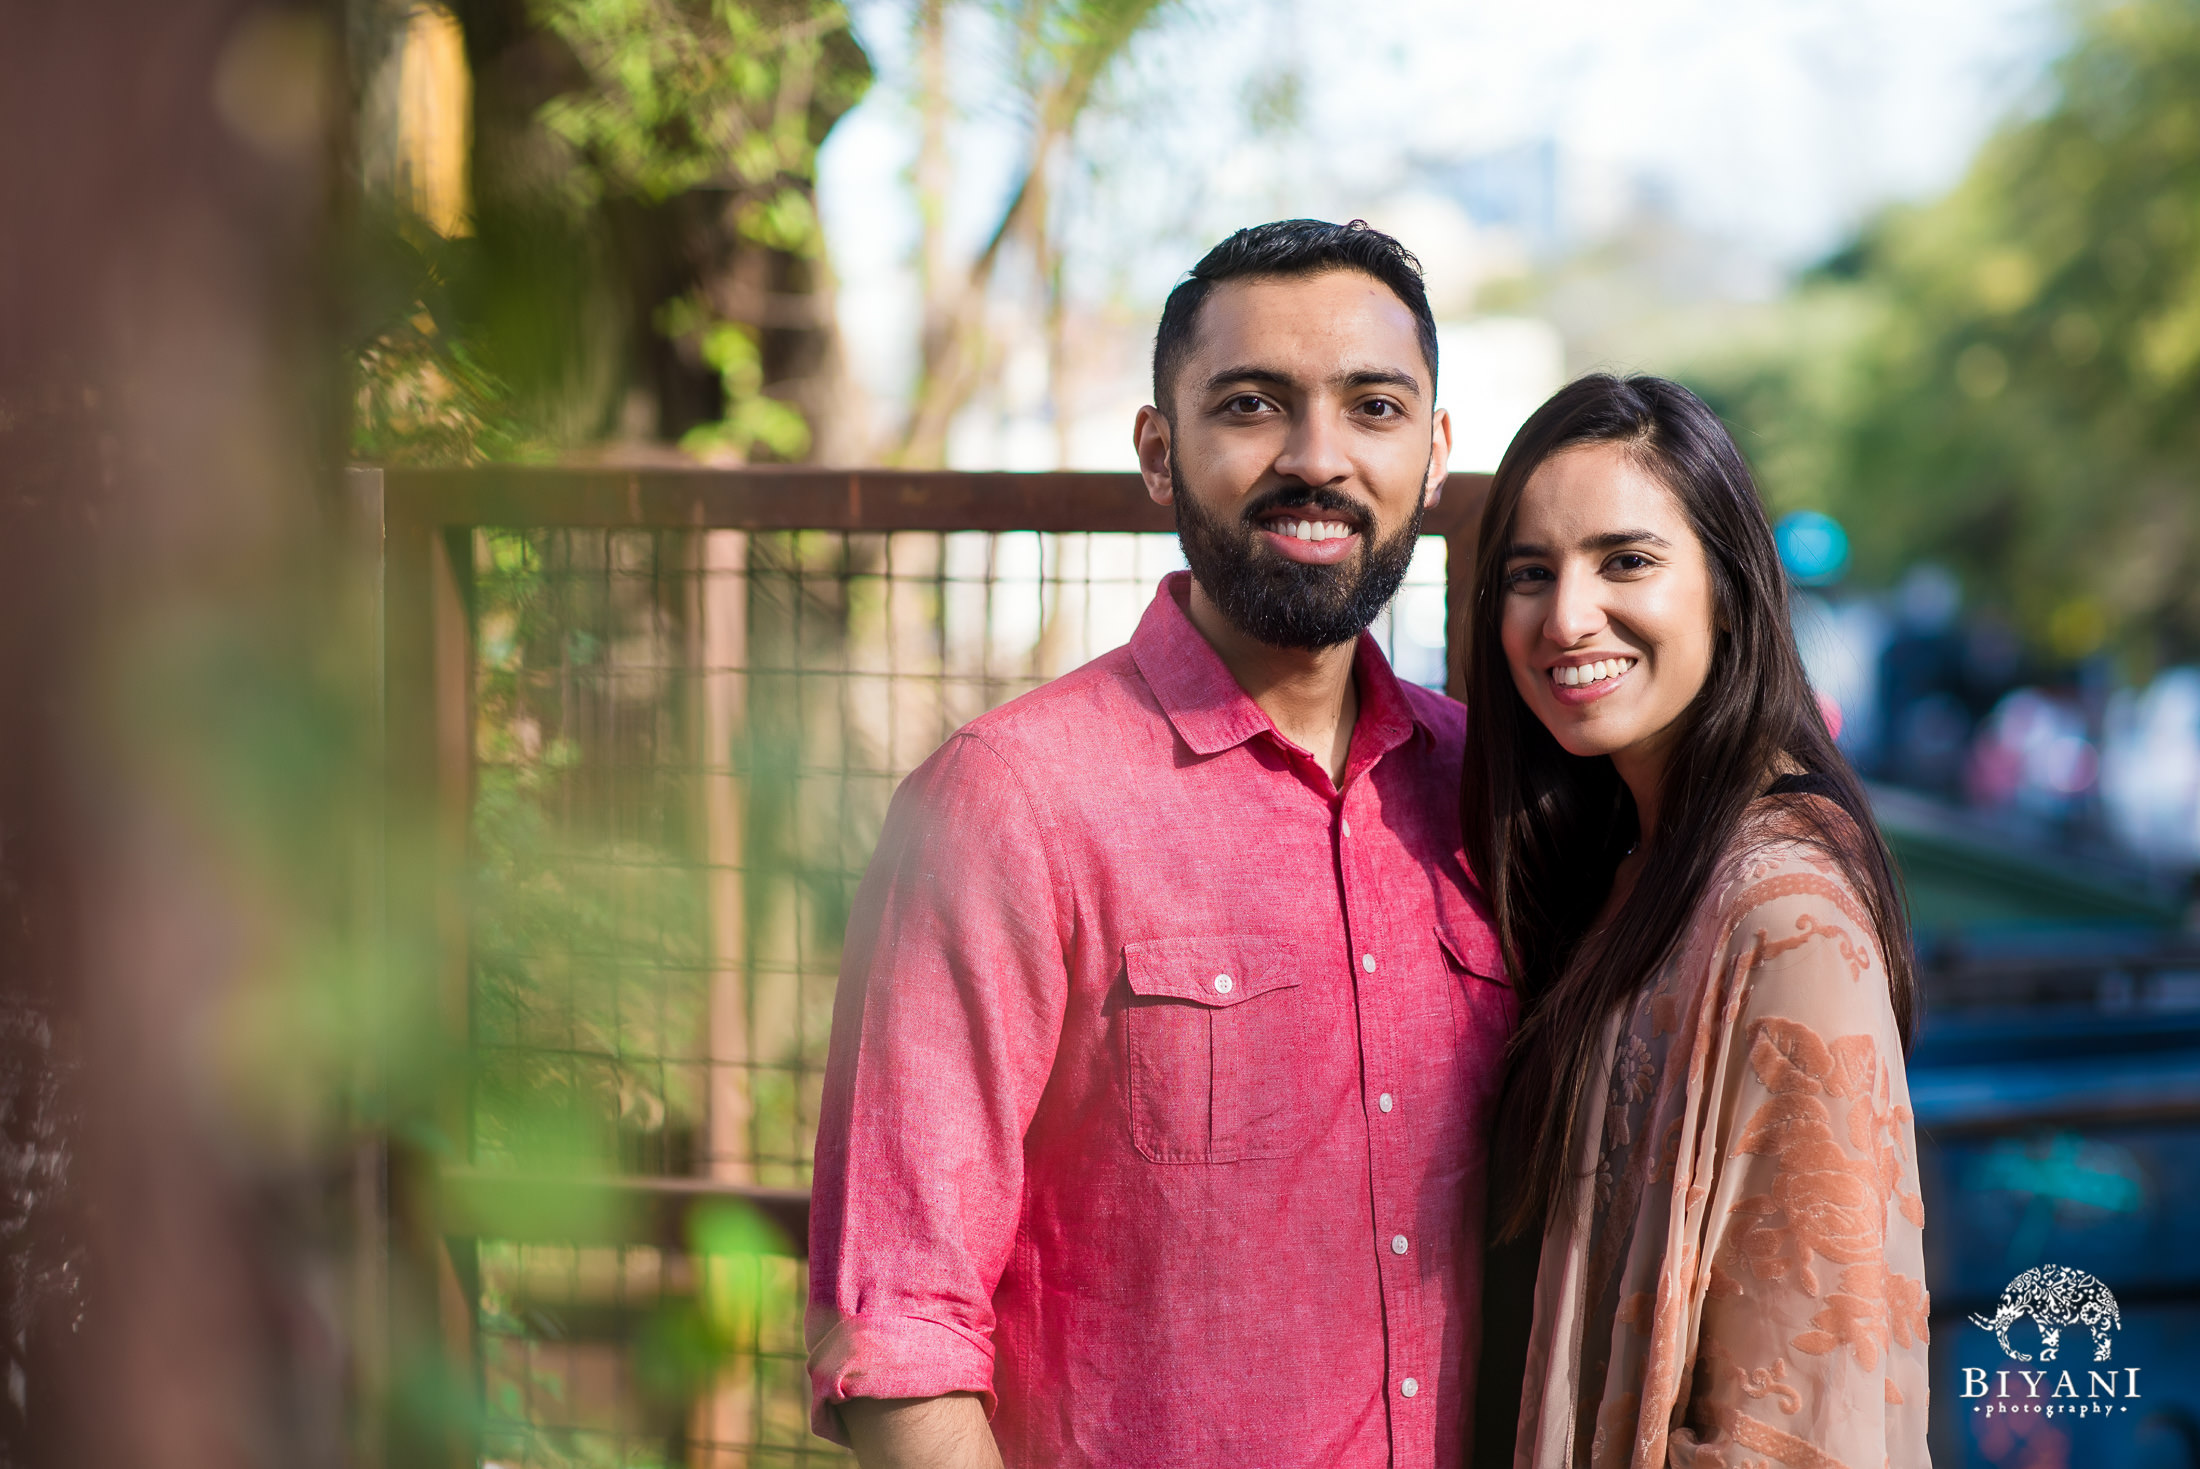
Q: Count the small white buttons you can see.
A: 6